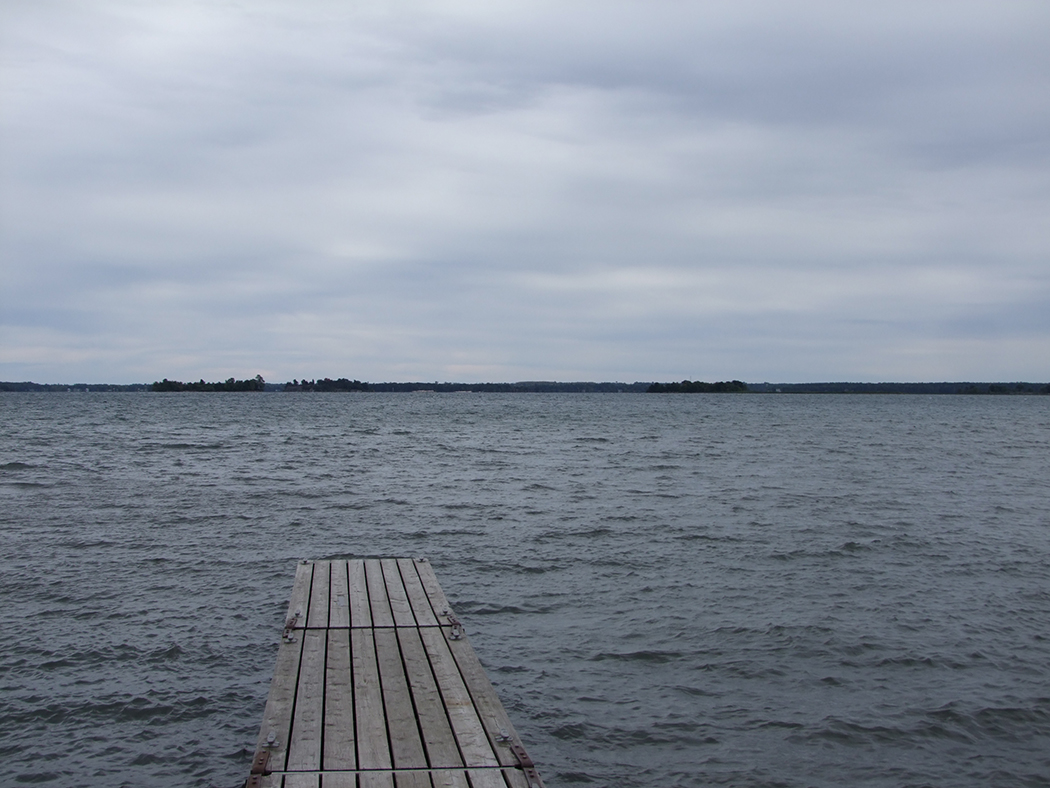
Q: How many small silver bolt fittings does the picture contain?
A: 8